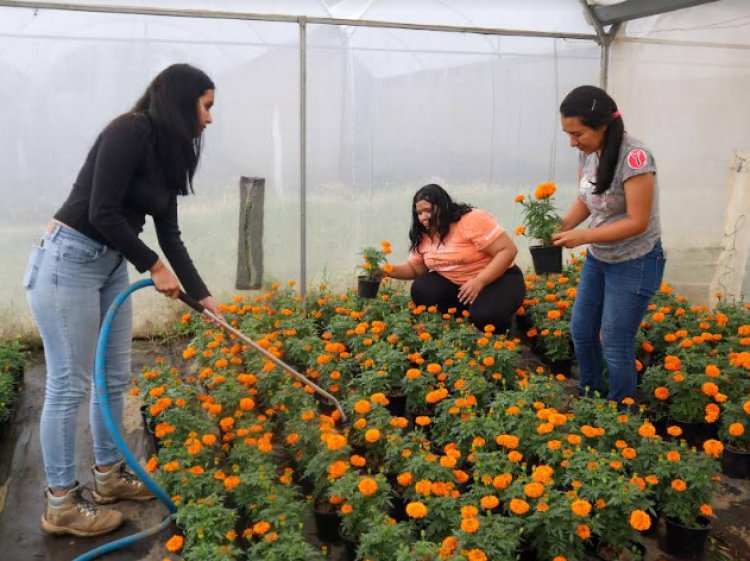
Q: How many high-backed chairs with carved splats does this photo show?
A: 0